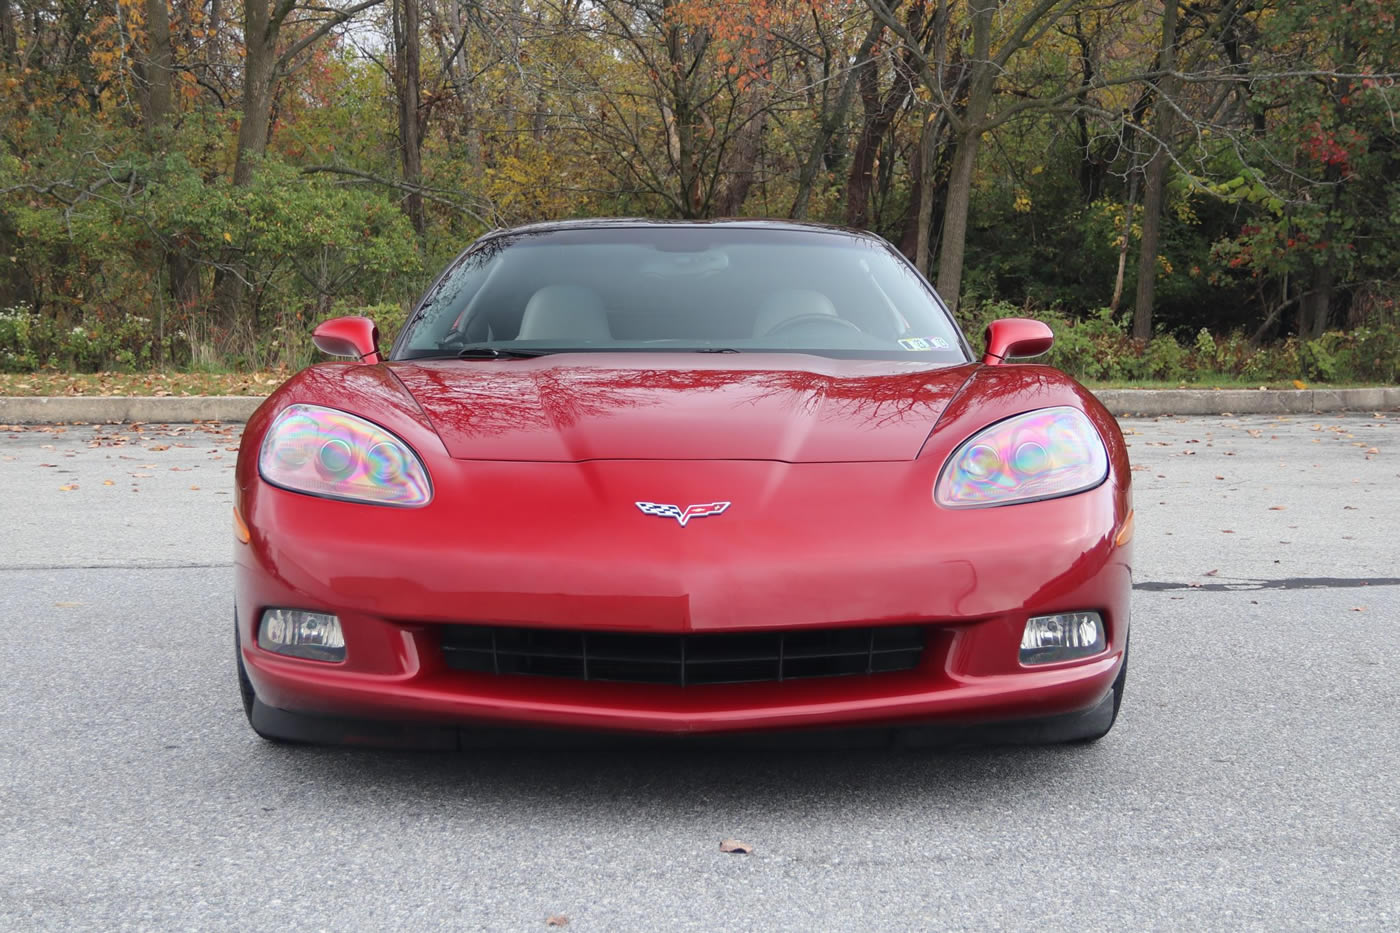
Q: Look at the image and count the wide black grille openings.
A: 1